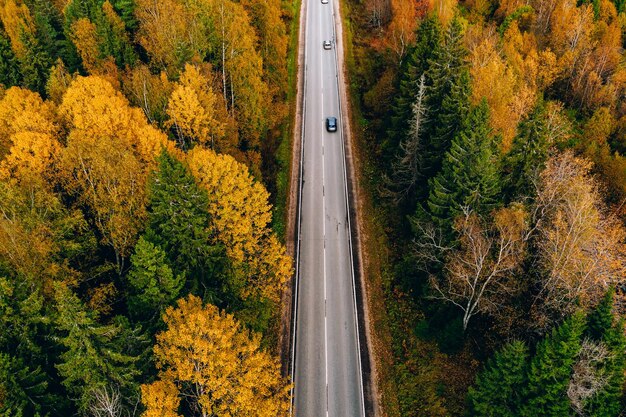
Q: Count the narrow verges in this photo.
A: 2